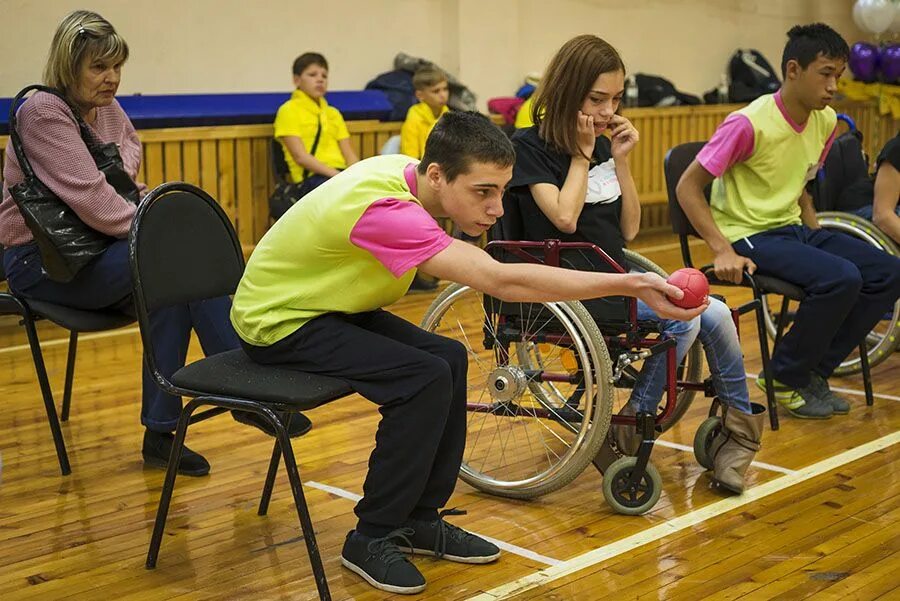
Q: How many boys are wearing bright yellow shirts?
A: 2